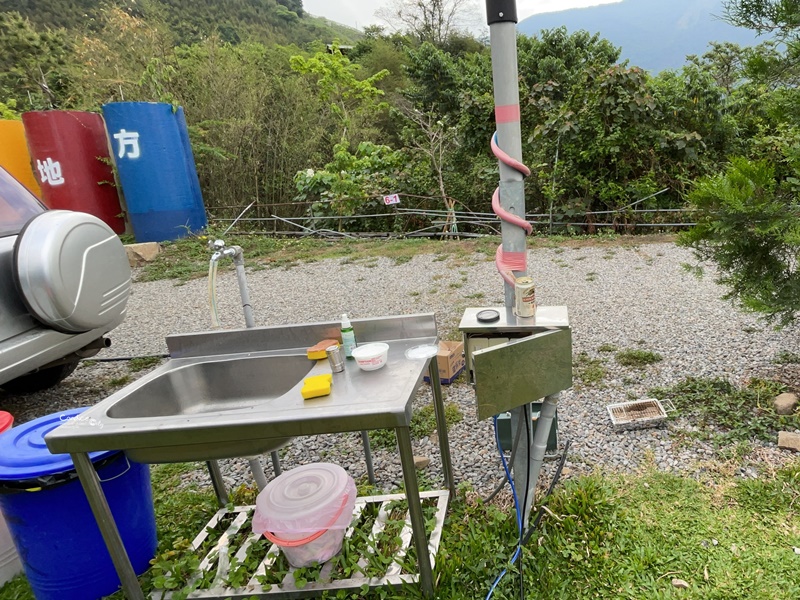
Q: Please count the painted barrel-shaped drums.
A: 3